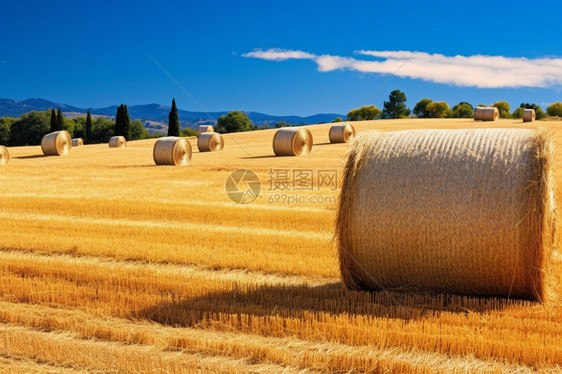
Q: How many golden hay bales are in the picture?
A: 12